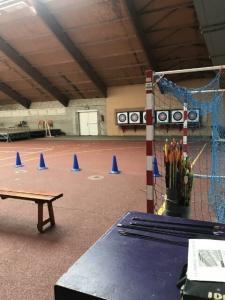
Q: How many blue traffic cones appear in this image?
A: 5